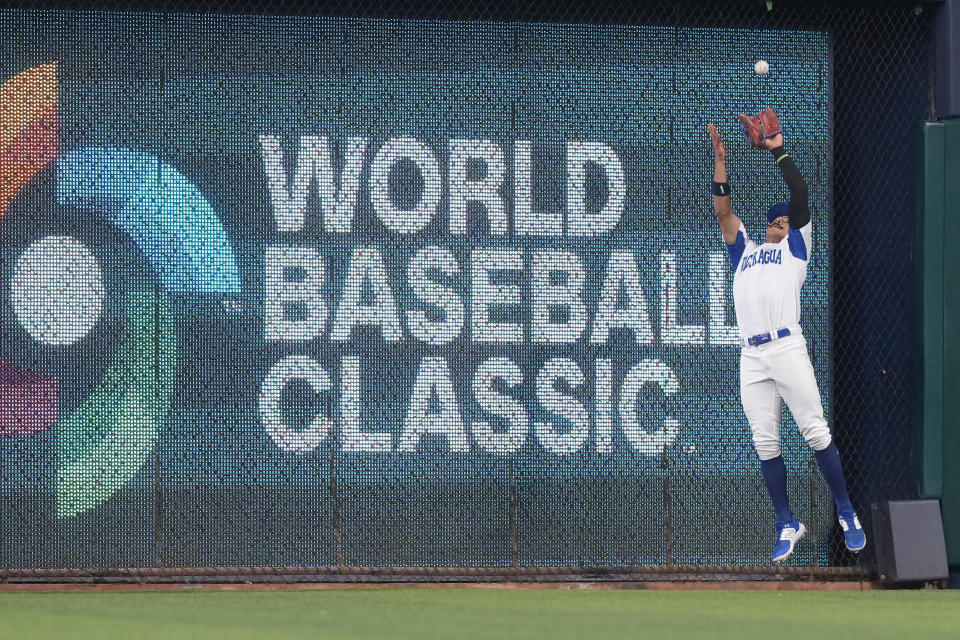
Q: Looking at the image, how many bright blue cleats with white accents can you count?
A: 2